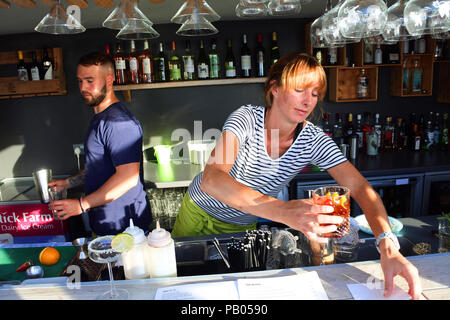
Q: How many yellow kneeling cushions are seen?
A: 0